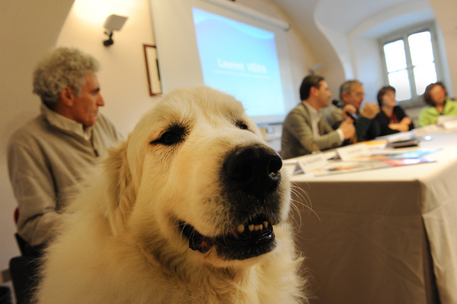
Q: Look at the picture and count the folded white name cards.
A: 2